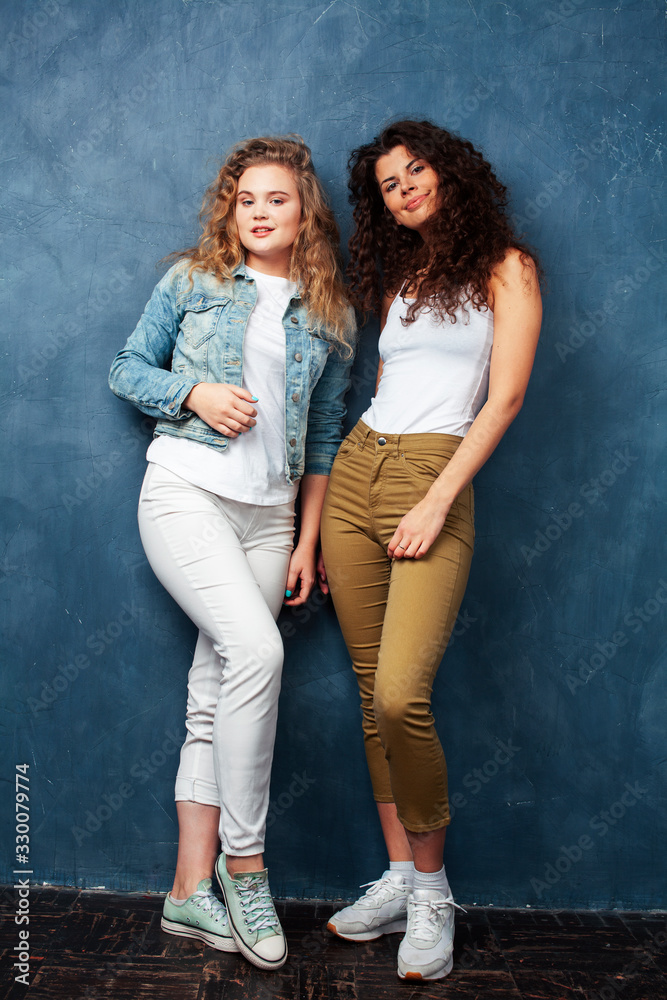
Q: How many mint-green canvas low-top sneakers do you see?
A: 2